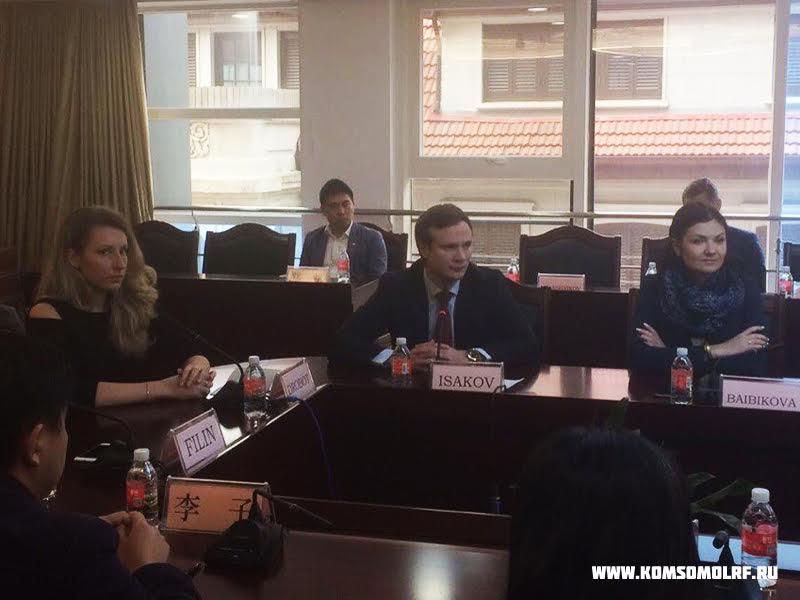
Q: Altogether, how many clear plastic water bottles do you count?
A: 9